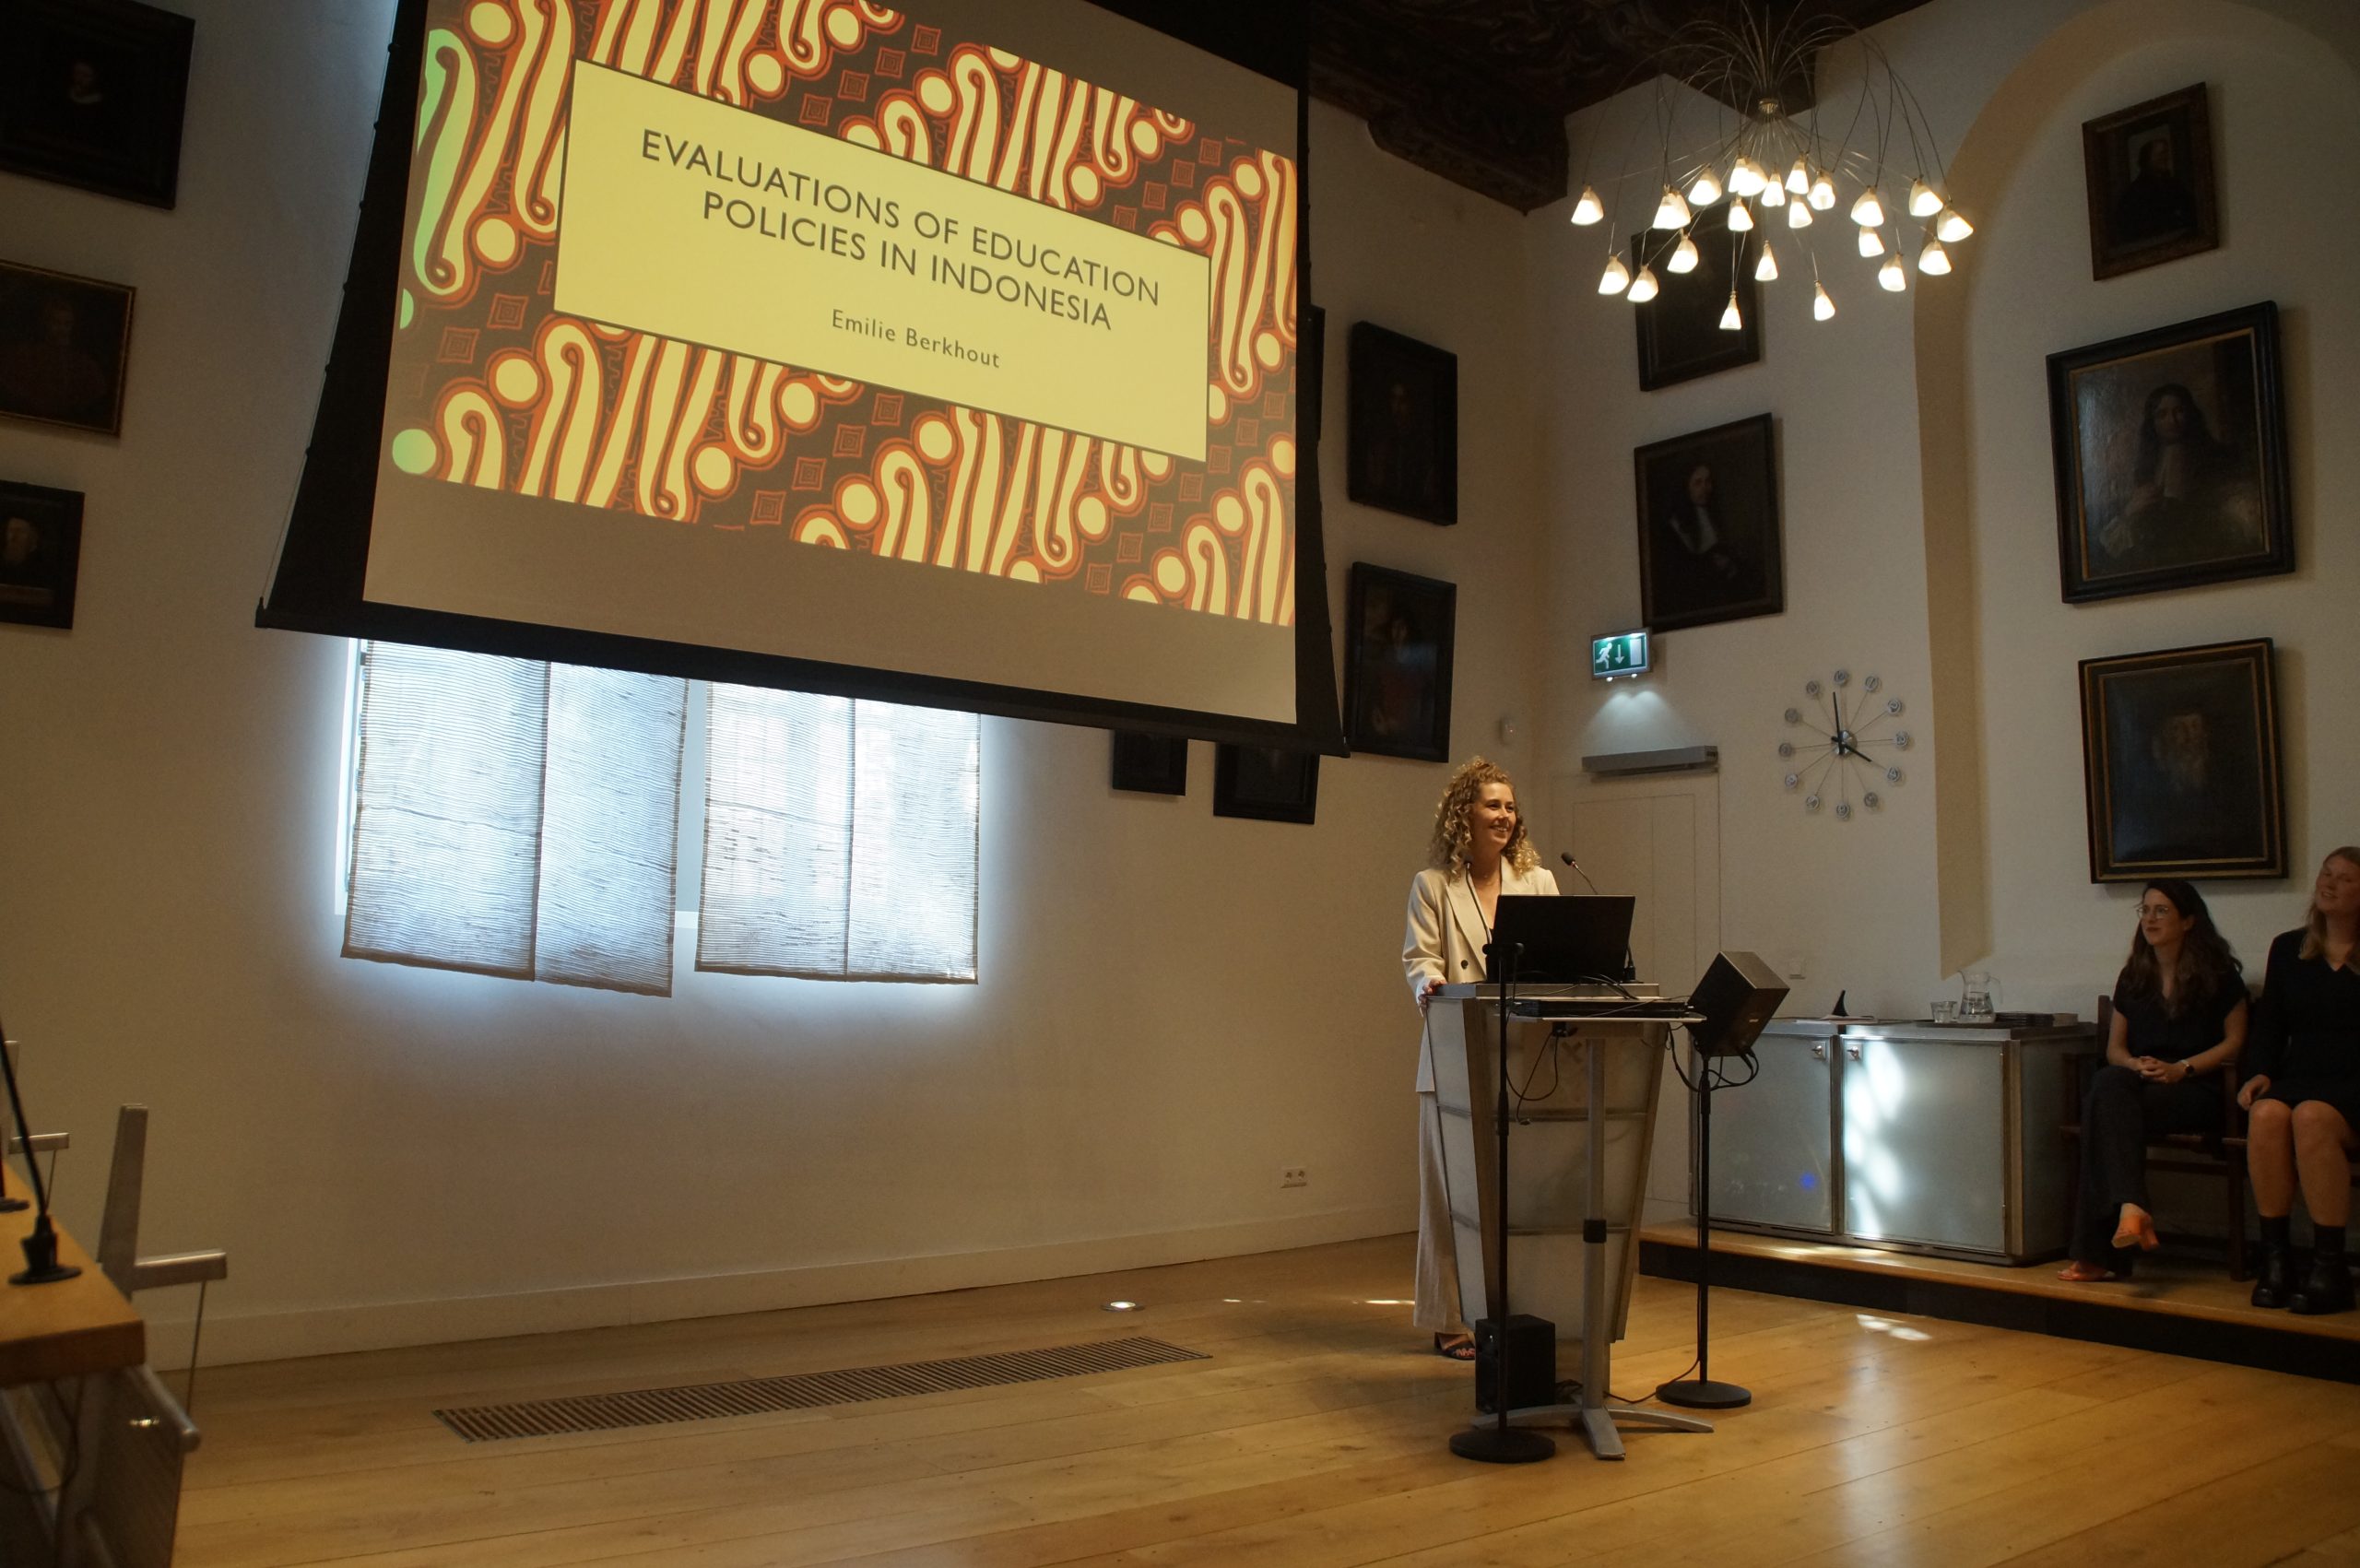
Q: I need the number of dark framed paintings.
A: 13